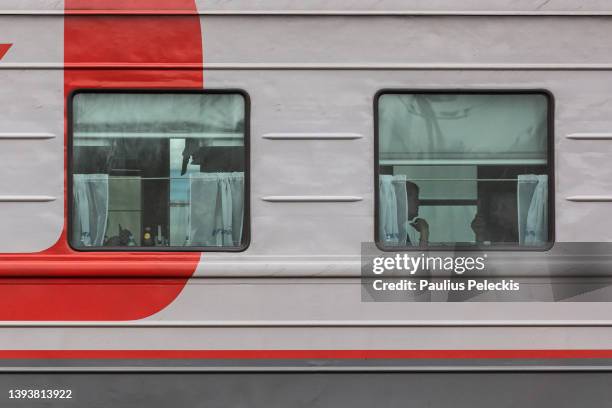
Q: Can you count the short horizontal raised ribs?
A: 6